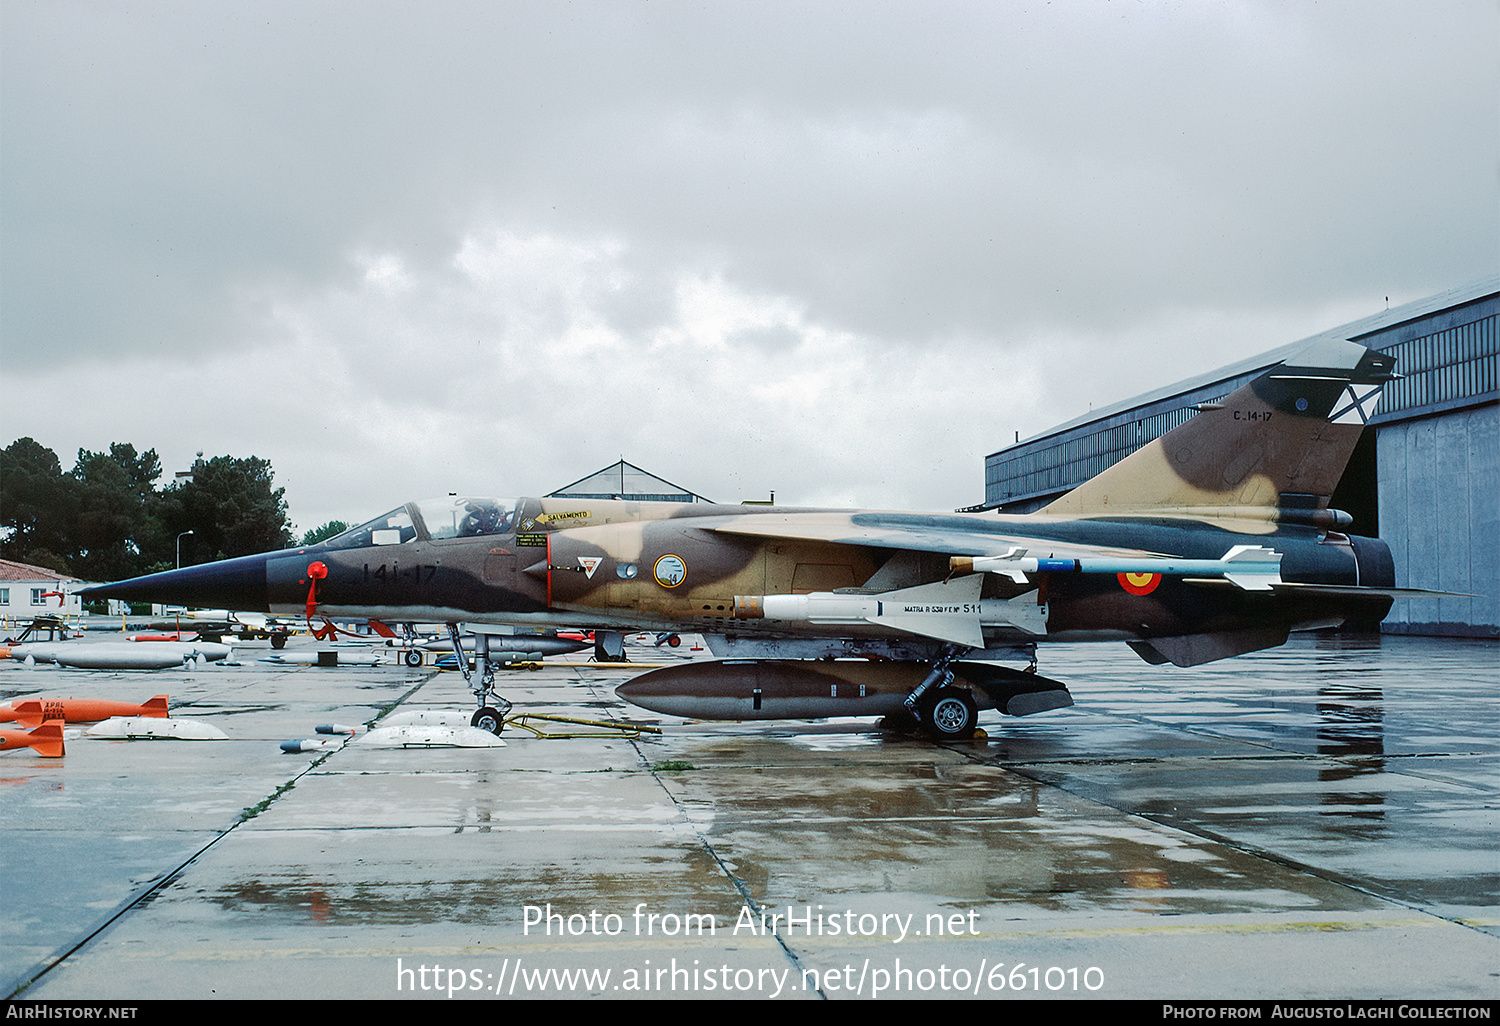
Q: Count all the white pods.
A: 3